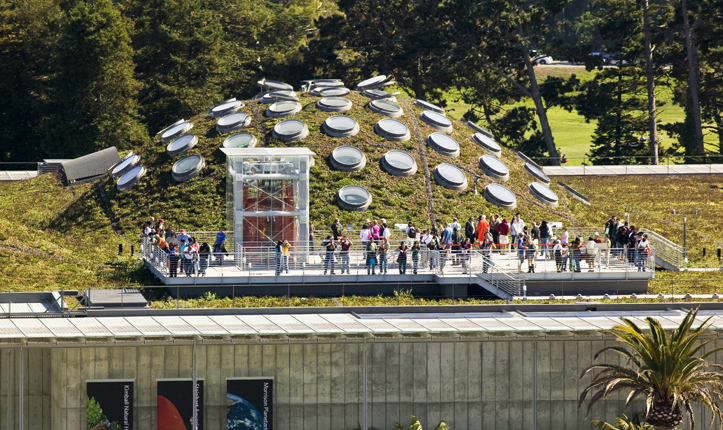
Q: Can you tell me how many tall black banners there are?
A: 3